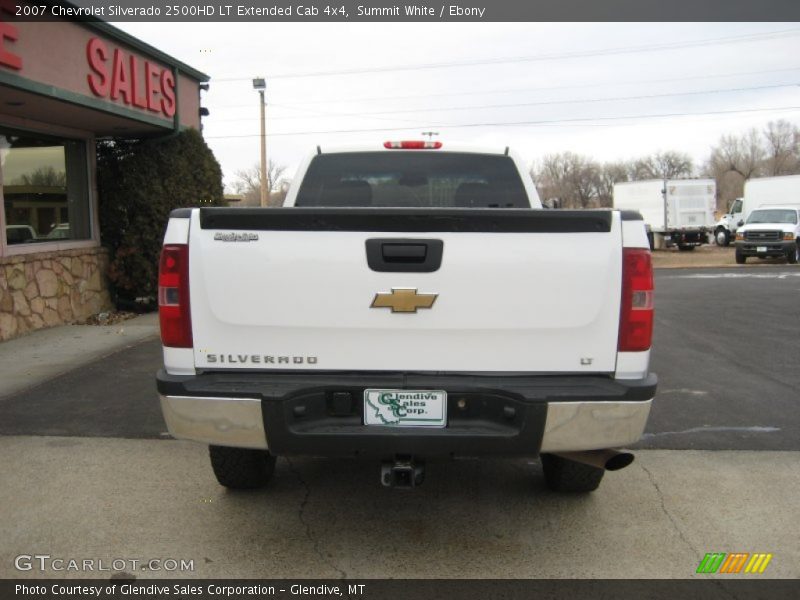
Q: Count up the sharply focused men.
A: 0